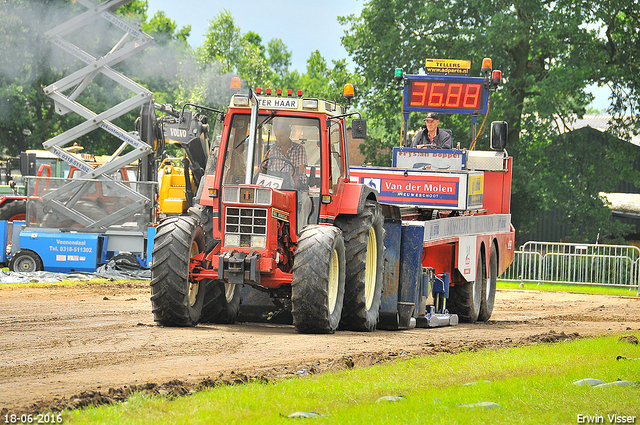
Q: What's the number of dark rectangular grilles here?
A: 9